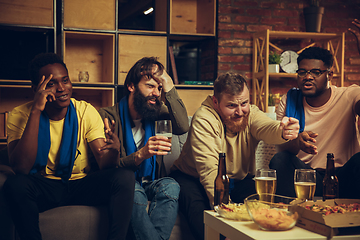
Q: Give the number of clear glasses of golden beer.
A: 3